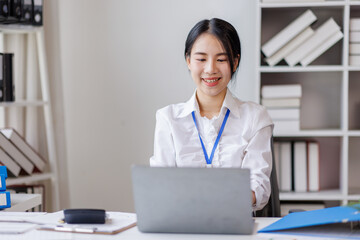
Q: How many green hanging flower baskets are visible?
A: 0